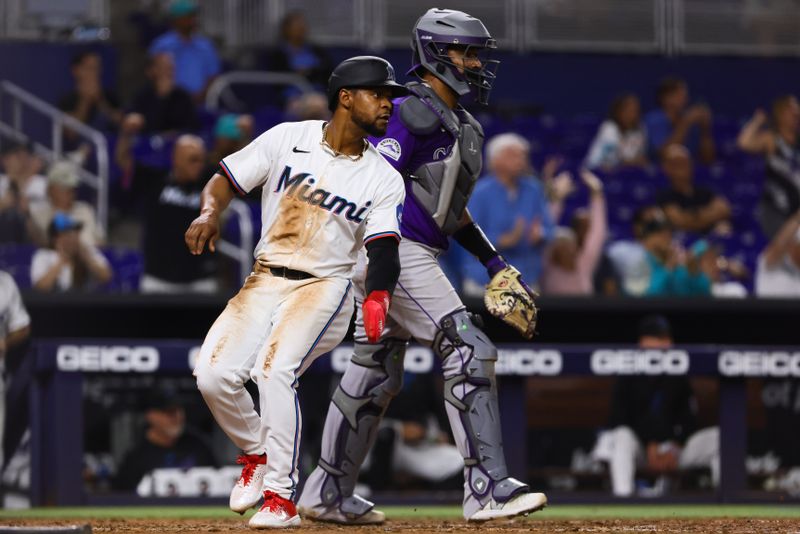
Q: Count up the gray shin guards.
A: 2